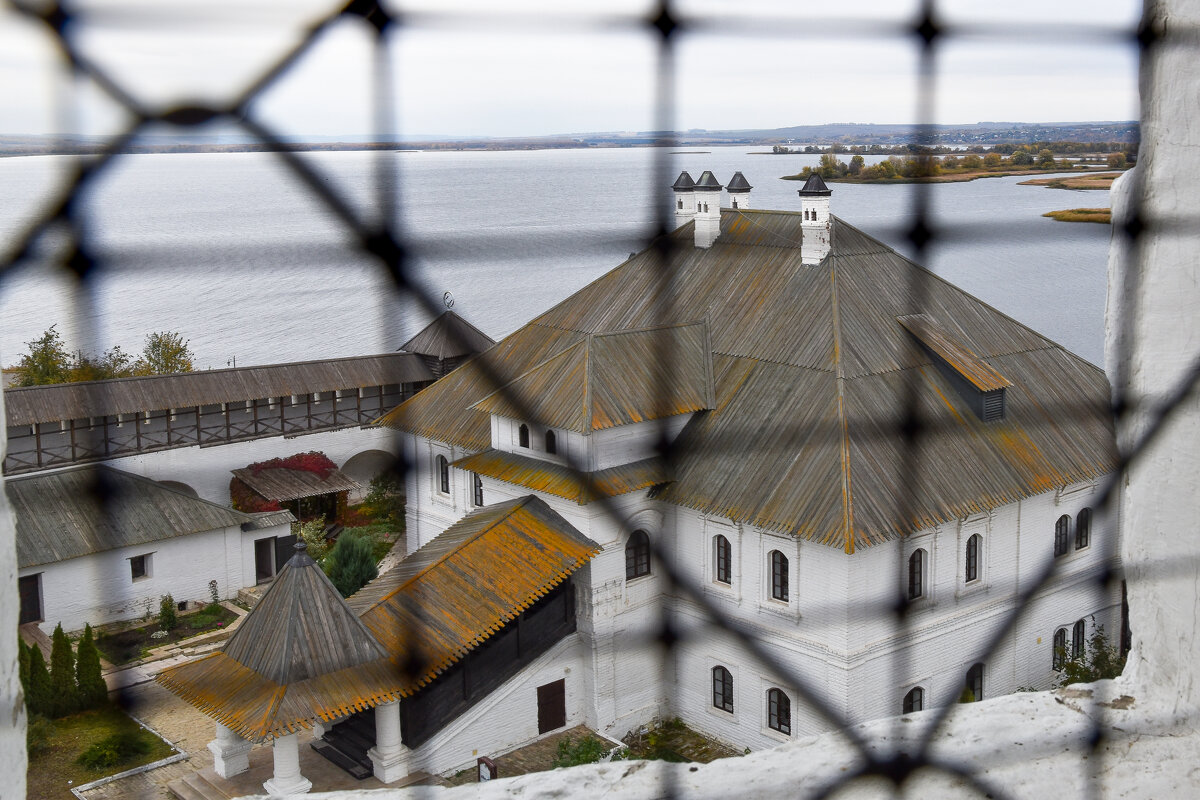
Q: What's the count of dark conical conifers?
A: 4